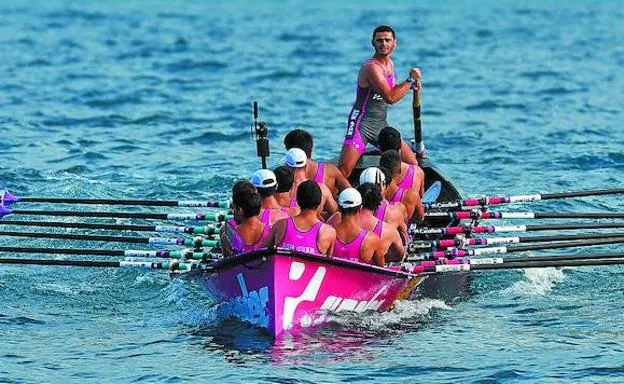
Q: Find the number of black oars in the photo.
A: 13